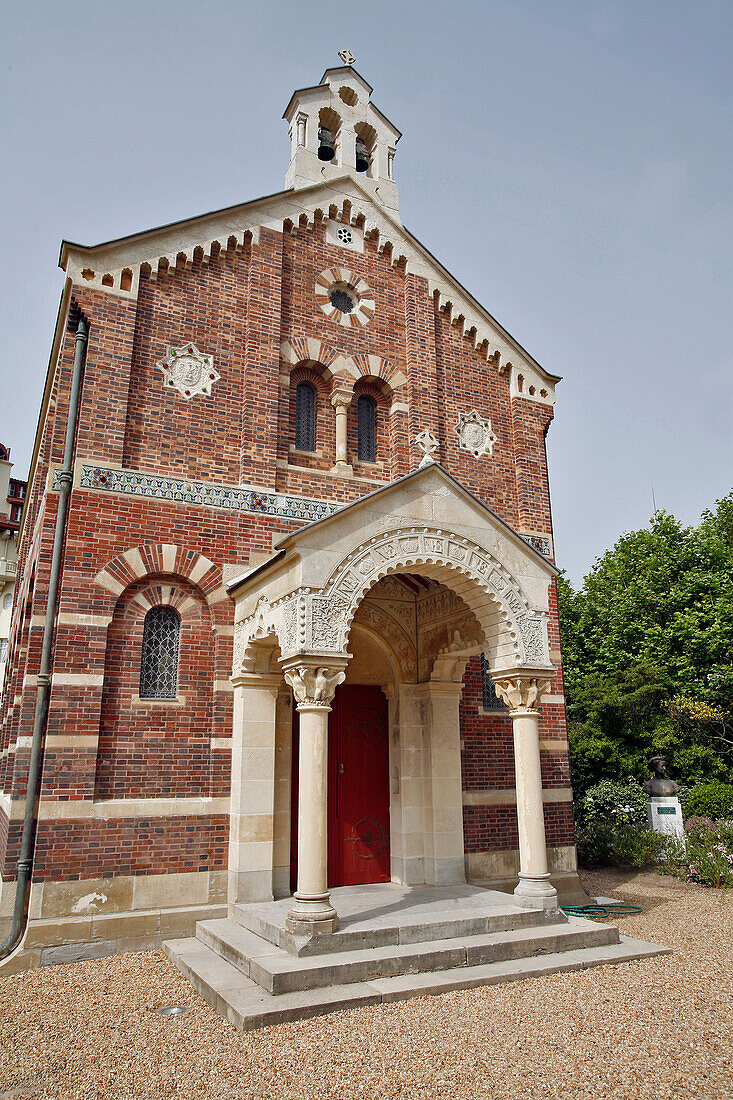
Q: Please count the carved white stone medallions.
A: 2